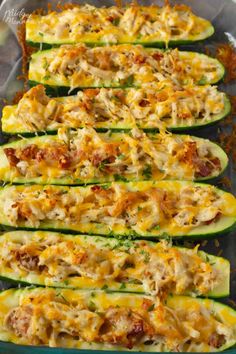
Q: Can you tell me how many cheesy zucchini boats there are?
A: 7